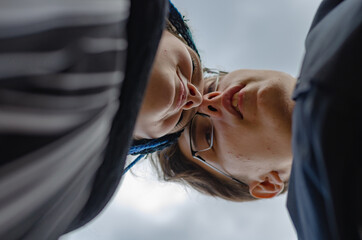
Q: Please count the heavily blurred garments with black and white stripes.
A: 1